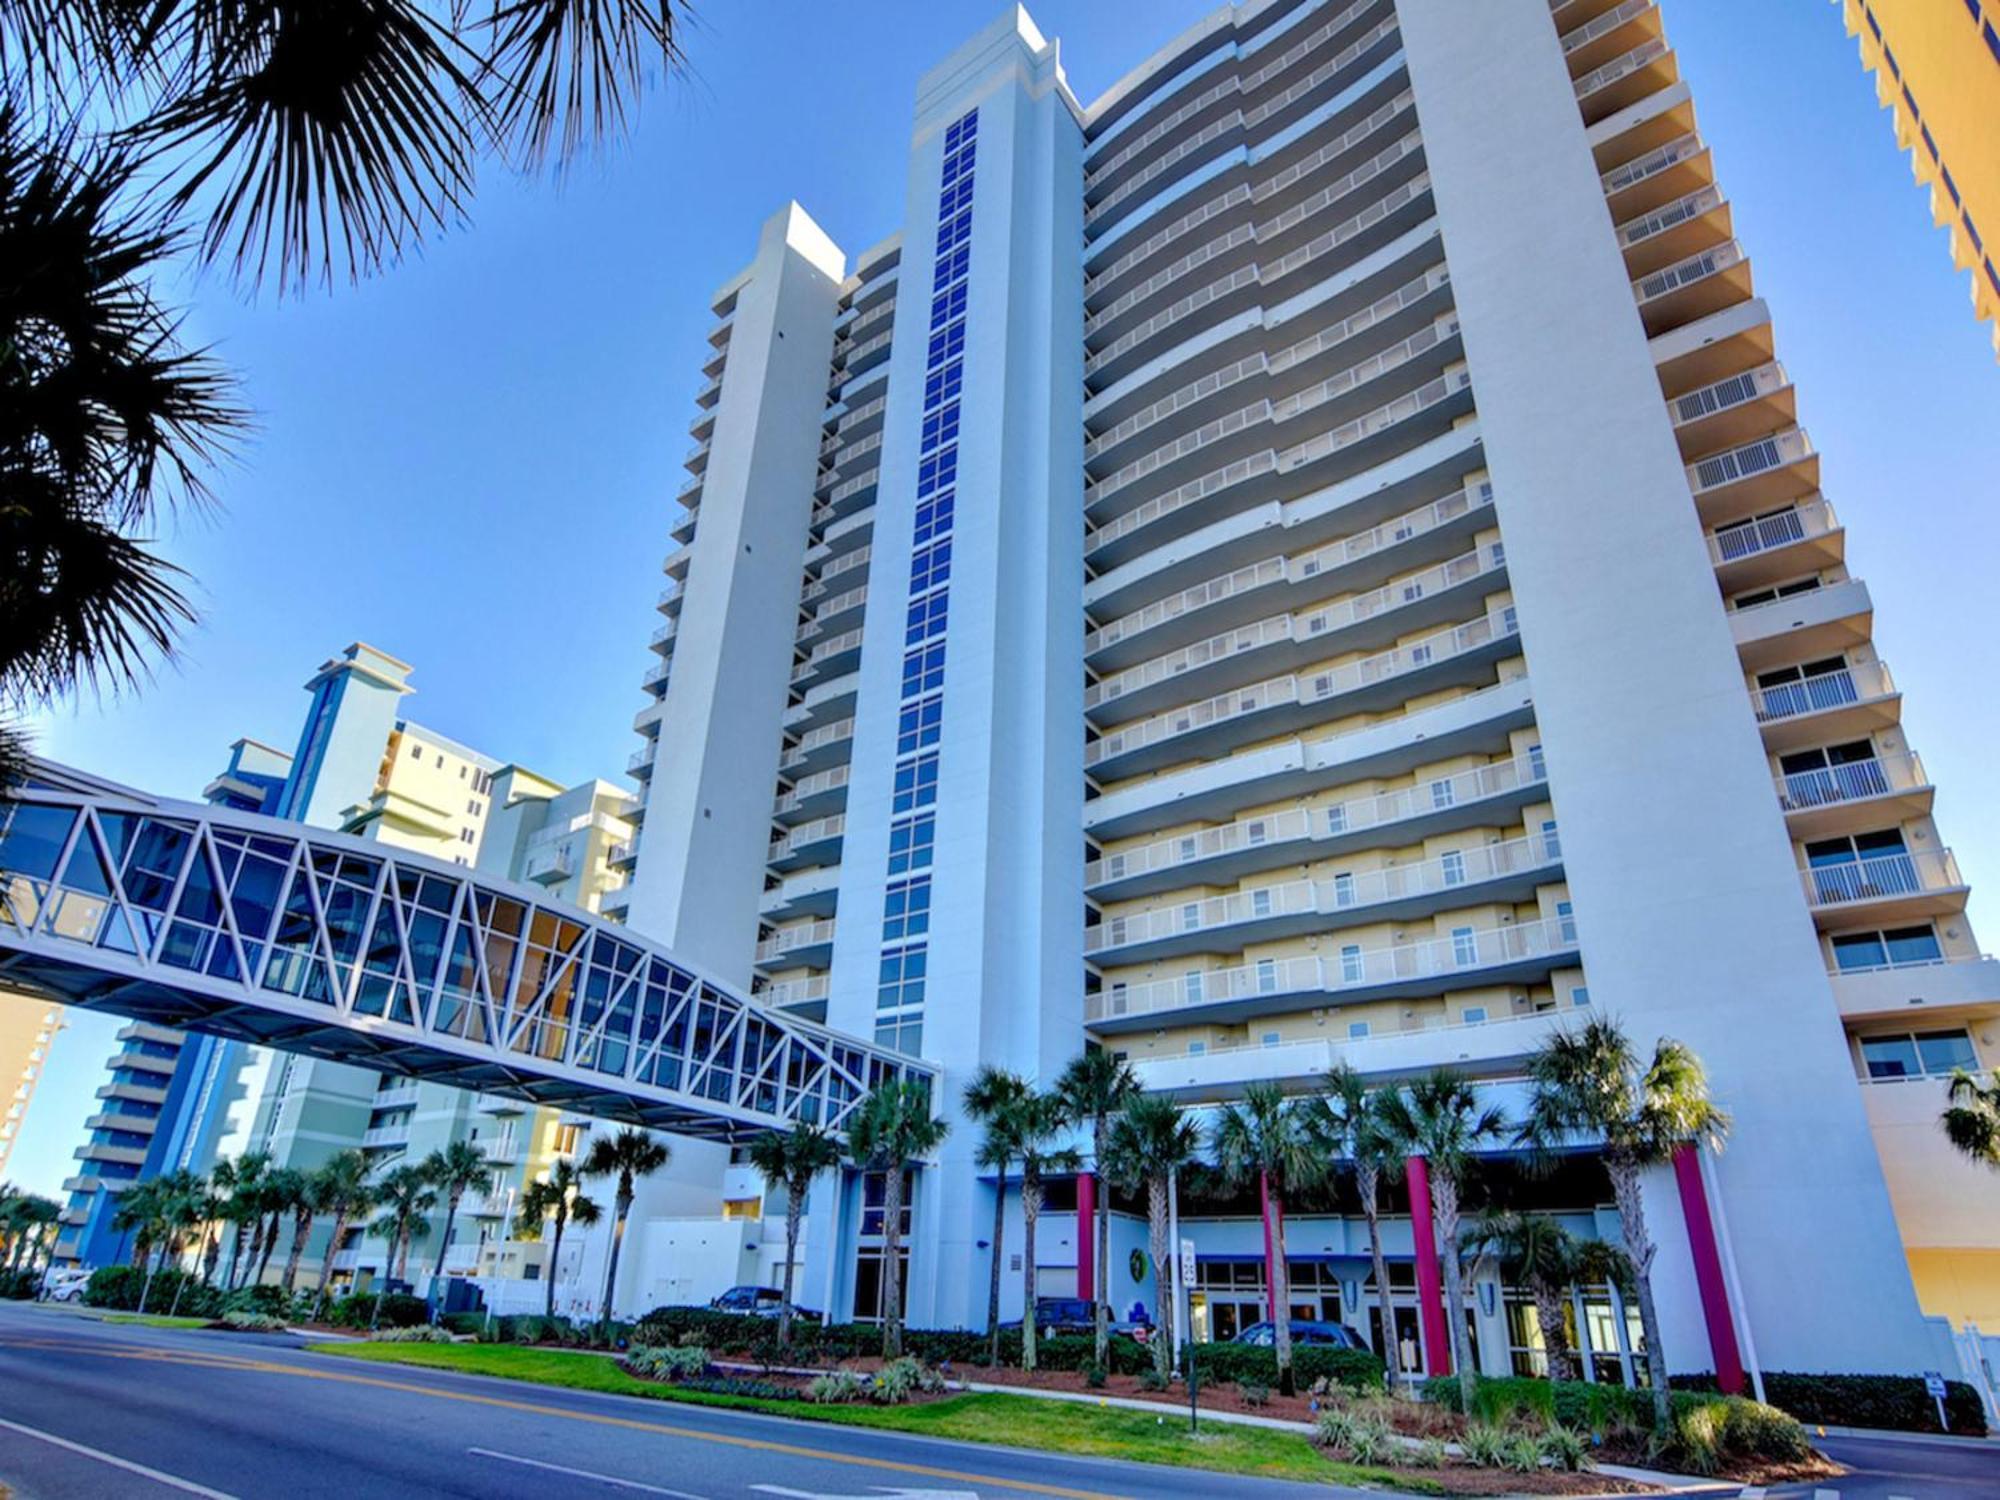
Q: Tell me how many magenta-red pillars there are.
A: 4